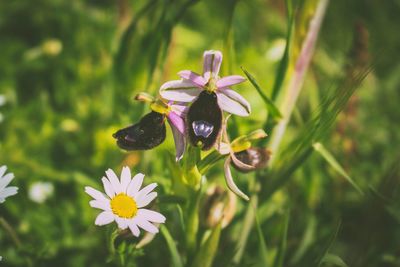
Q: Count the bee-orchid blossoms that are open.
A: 3